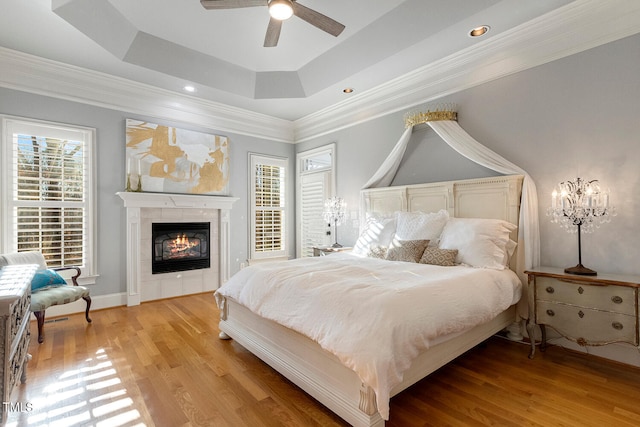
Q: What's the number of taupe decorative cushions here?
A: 3